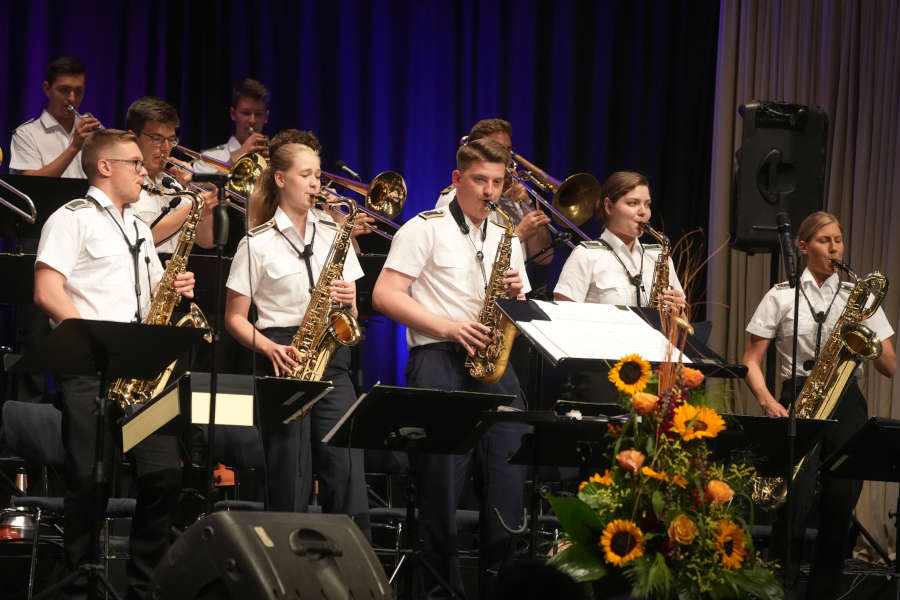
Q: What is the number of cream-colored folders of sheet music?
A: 2